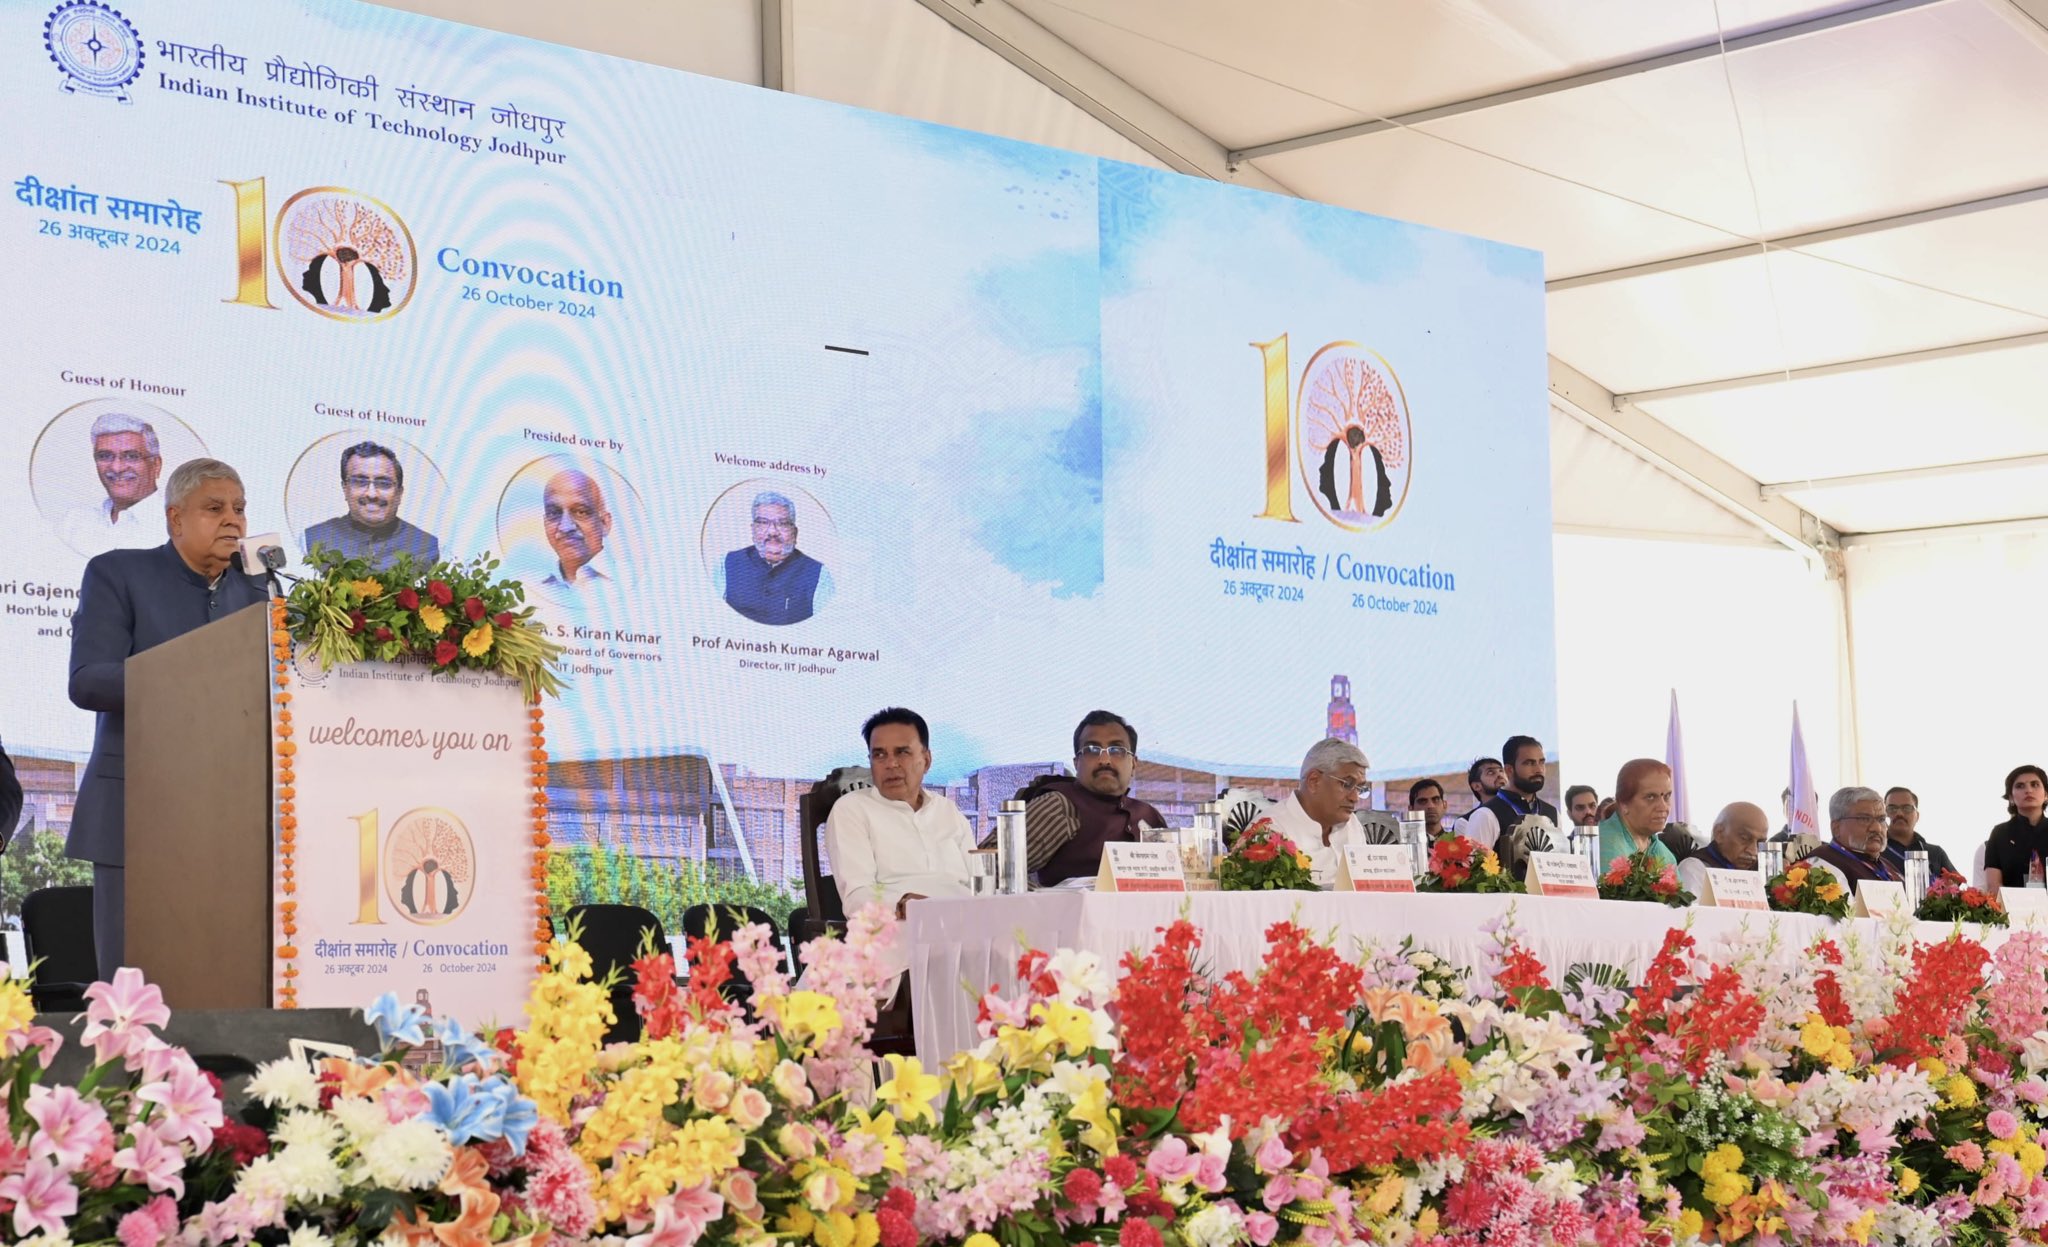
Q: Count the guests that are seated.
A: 6